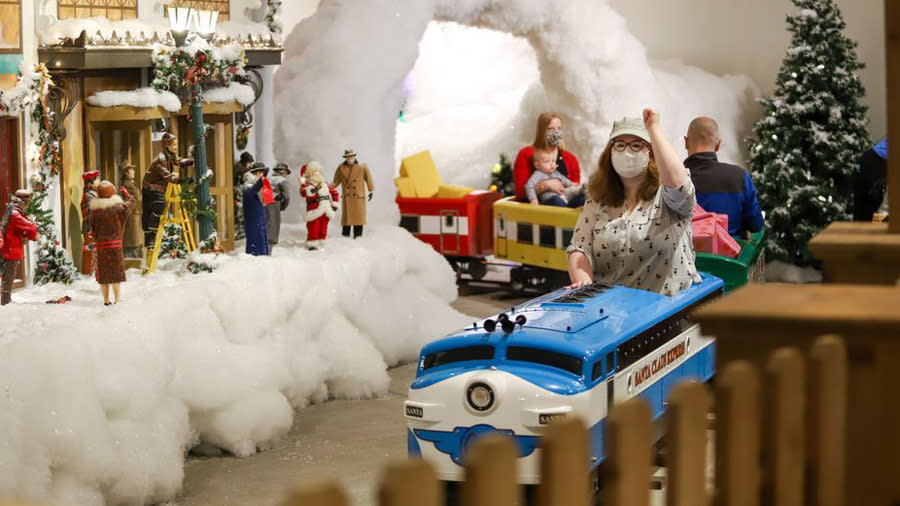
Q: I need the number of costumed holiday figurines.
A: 10